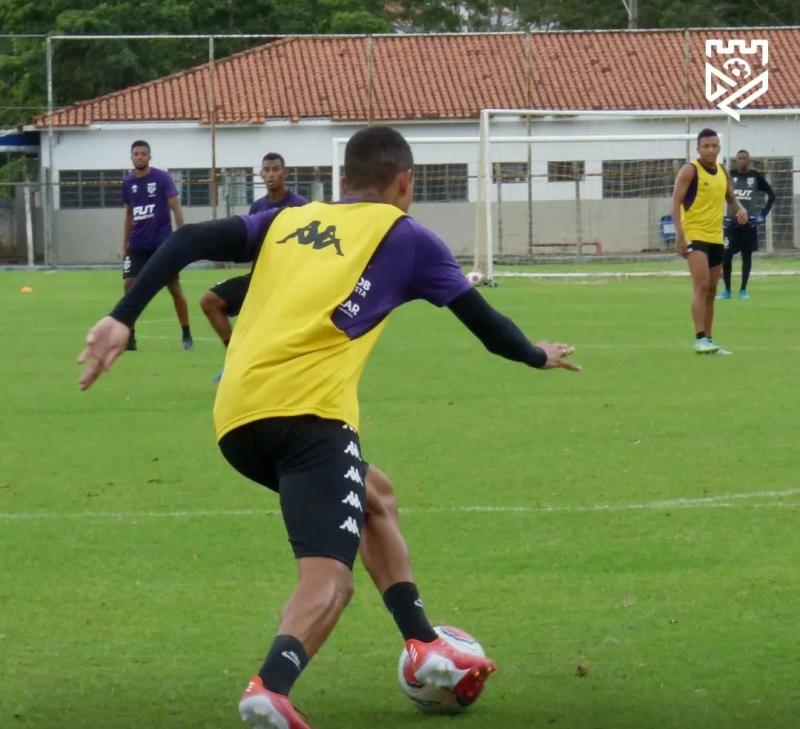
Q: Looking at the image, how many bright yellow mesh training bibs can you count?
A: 2